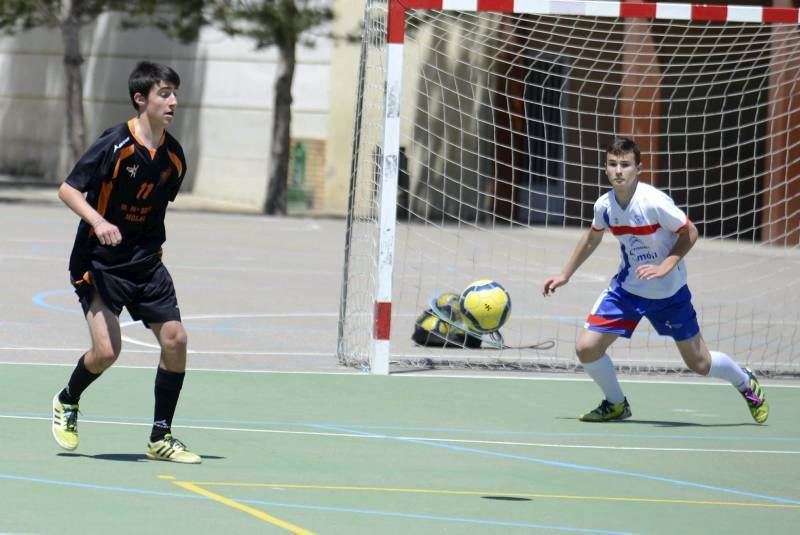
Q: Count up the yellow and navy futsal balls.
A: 3